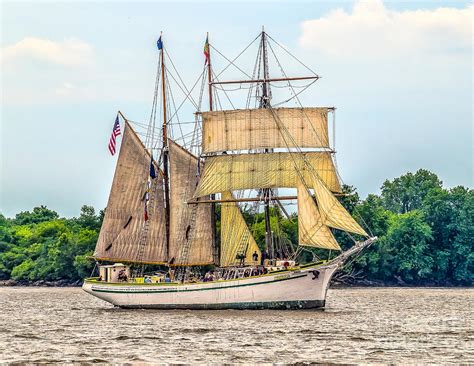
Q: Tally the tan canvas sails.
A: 7